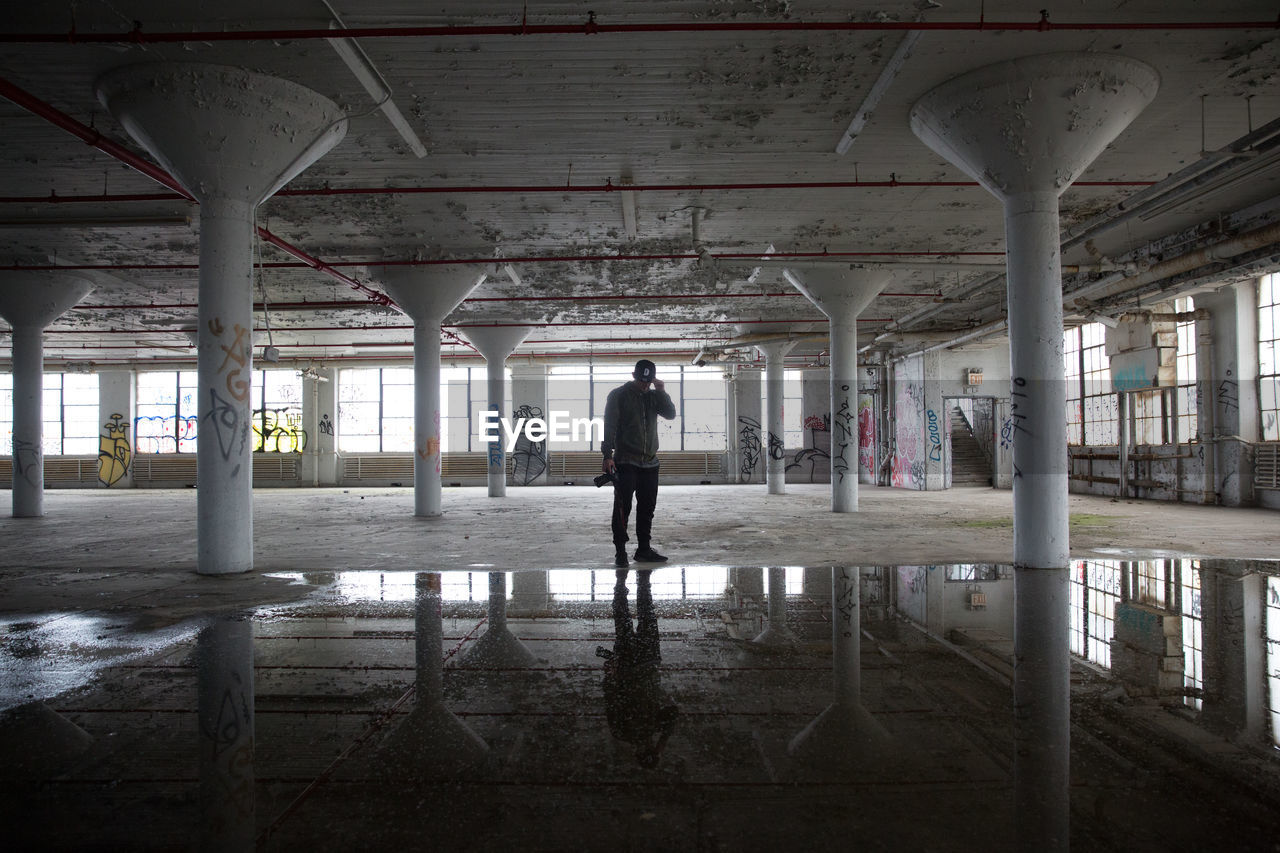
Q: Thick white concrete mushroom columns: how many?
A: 7